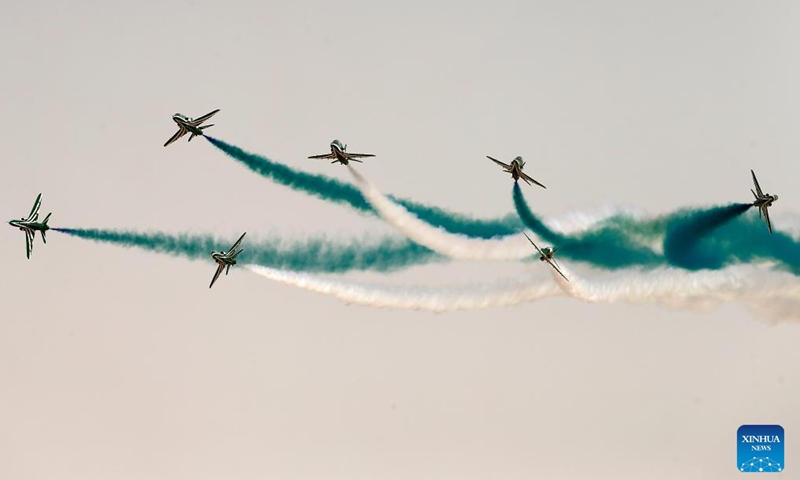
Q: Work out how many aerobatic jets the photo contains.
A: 7